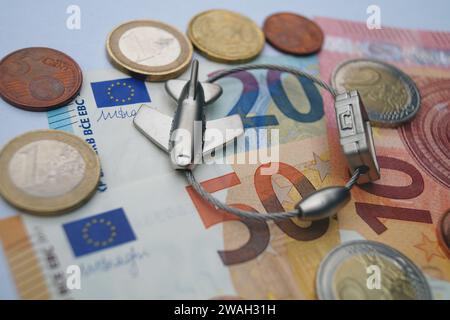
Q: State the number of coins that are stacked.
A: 0